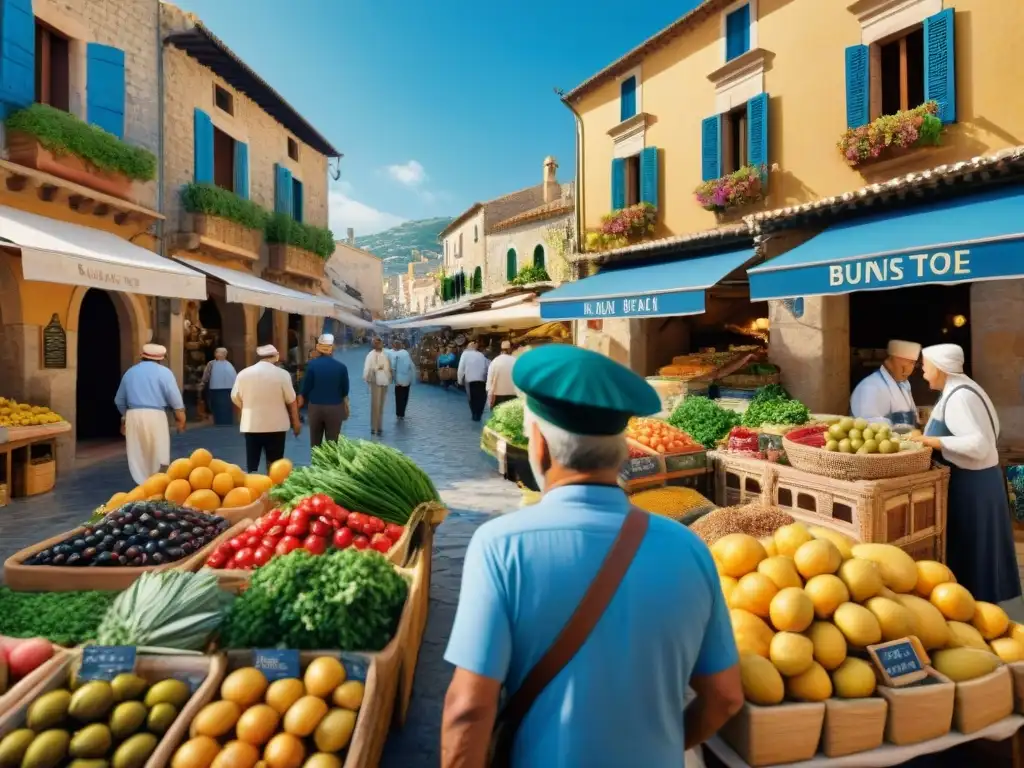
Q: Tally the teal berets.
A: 1